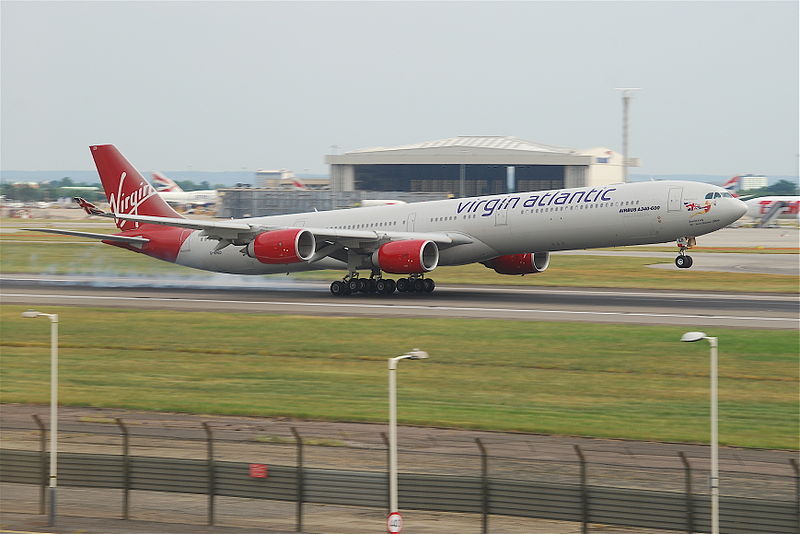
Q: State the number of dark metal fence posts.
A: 9